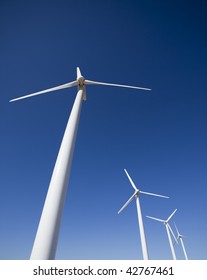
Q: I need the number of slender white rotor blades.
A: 12